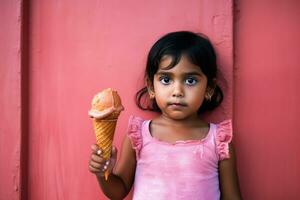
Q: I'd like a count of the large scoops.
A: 1